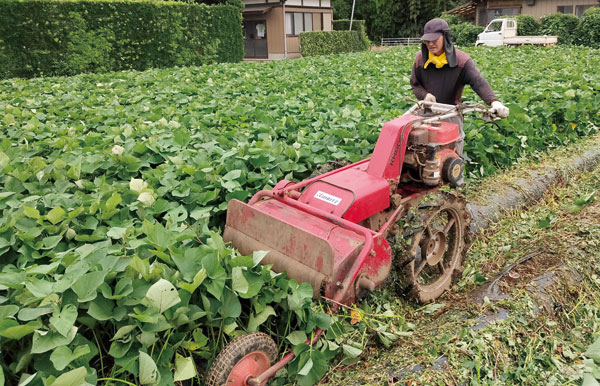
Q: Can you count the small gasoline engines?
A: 1